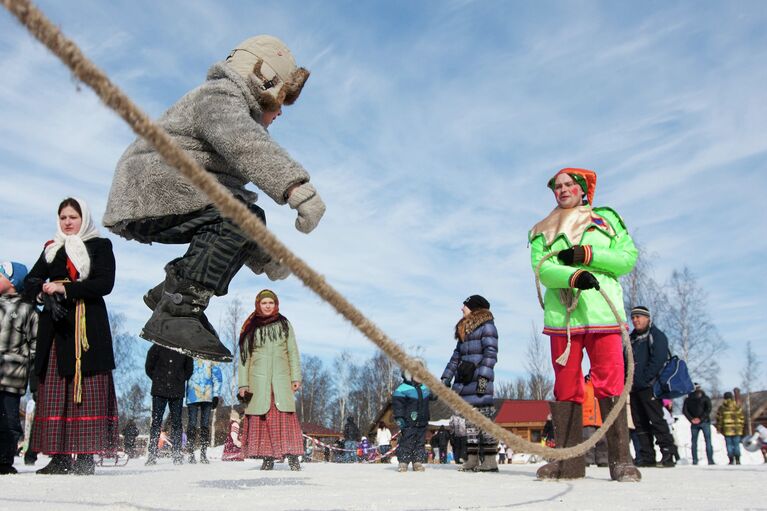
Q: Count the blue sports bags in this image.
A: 1